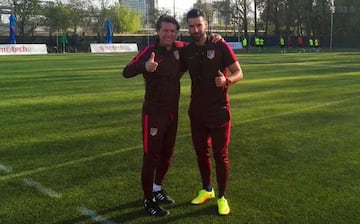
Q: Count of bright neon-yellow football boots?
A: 2